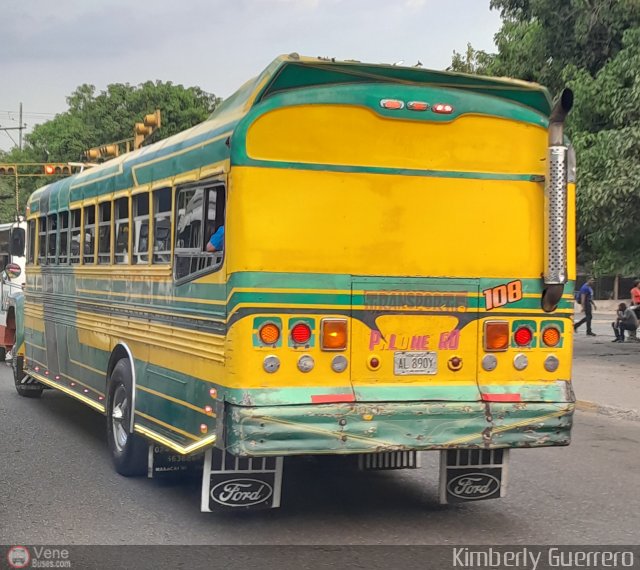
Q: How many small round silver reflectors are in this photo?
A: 6